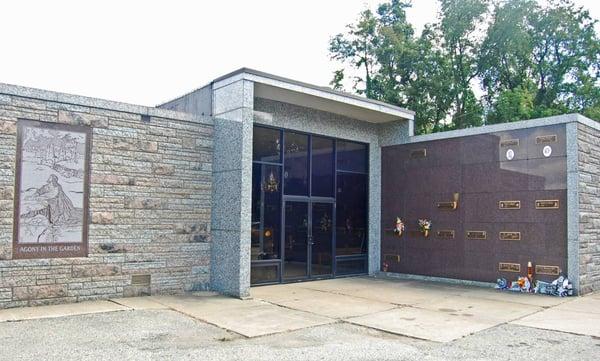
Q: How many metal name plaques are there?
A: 12